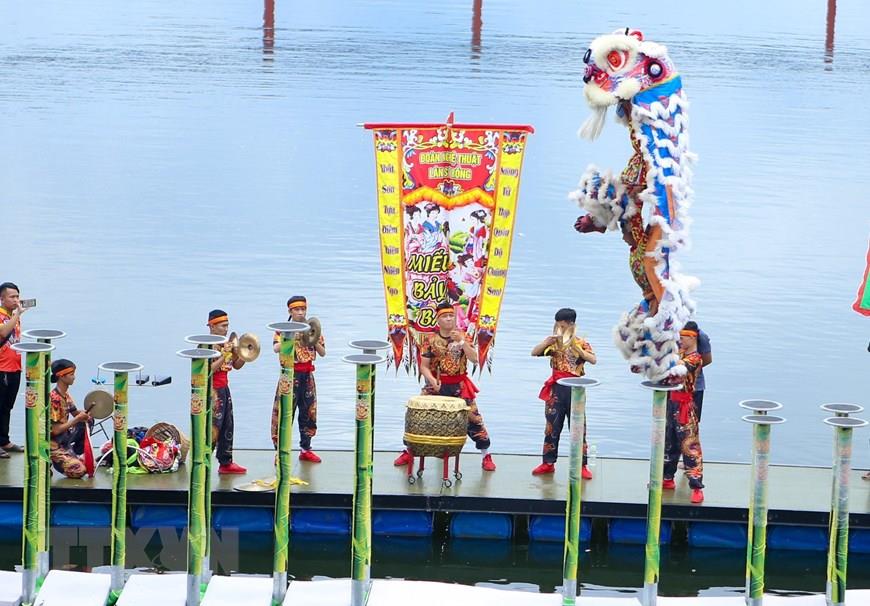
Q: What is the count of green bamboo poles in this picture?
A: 14